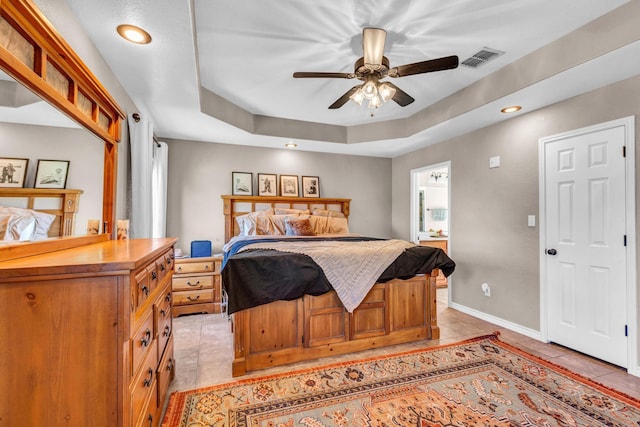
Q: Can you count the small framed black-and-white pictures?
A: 4